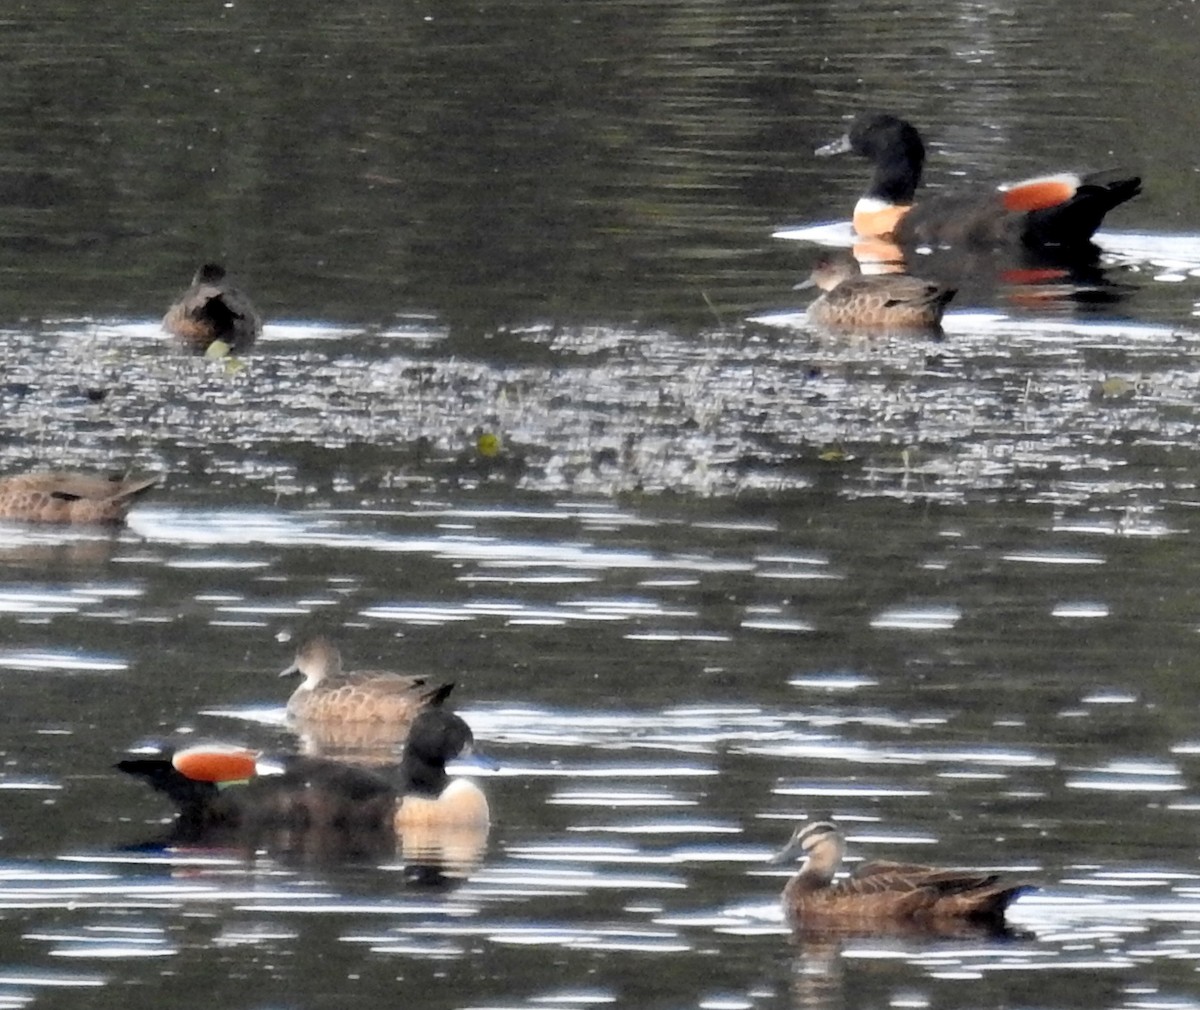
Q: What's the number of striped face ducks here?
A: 1